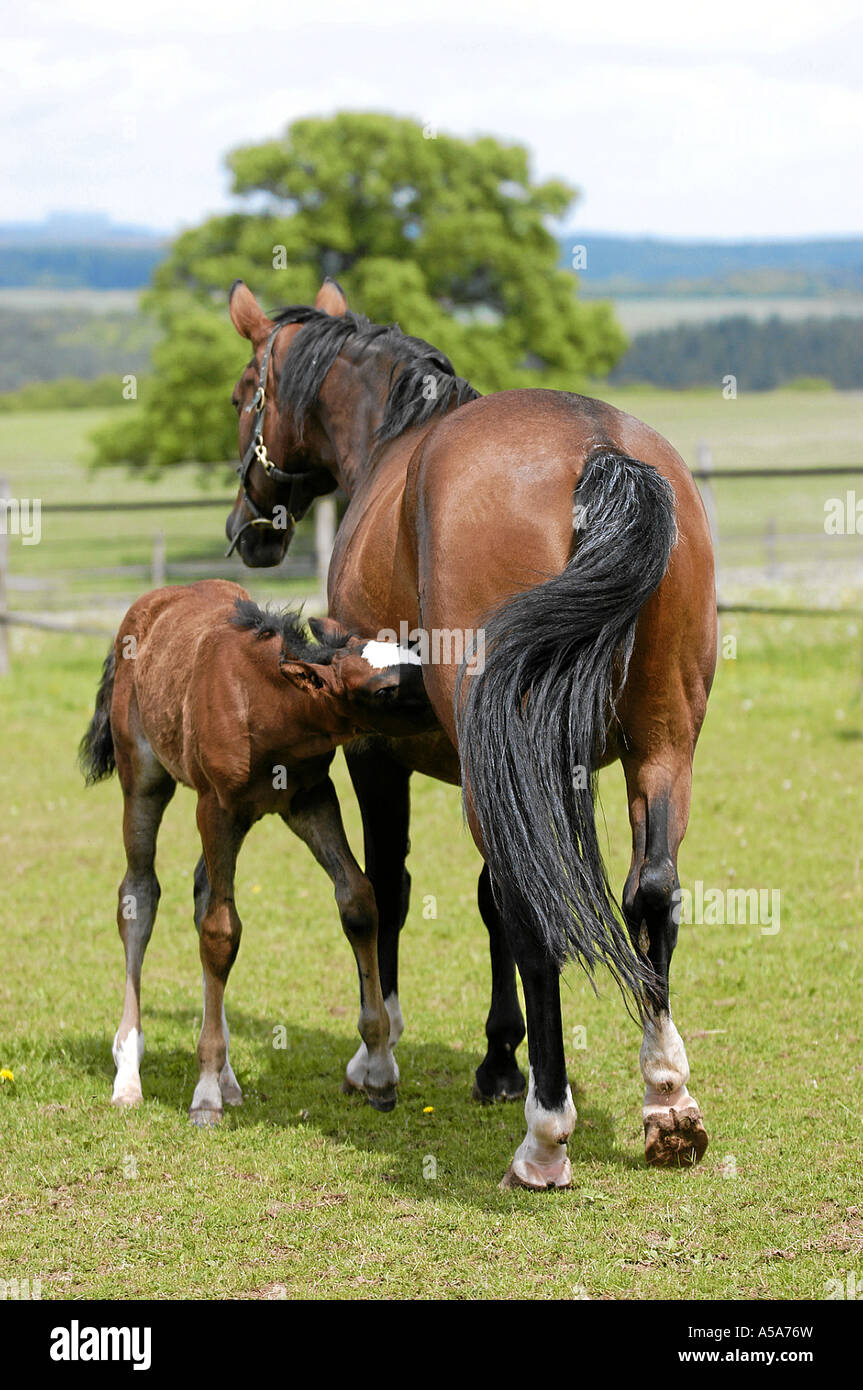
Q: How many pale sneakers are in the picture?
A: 0